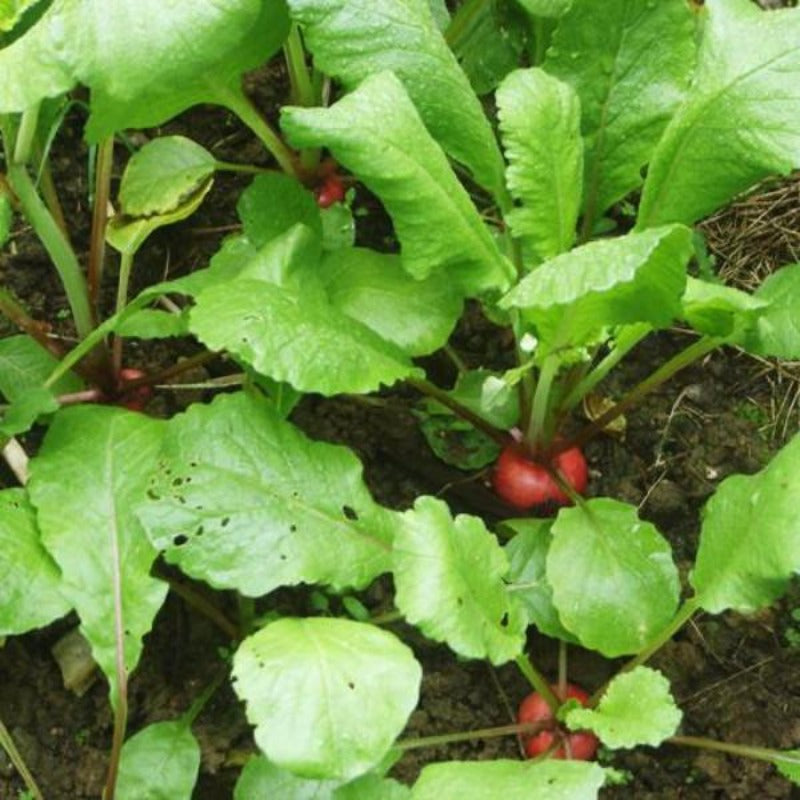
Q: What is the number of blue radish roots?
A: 0